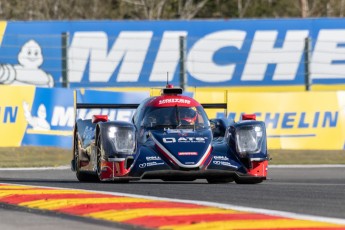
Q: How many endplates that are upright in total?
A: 2